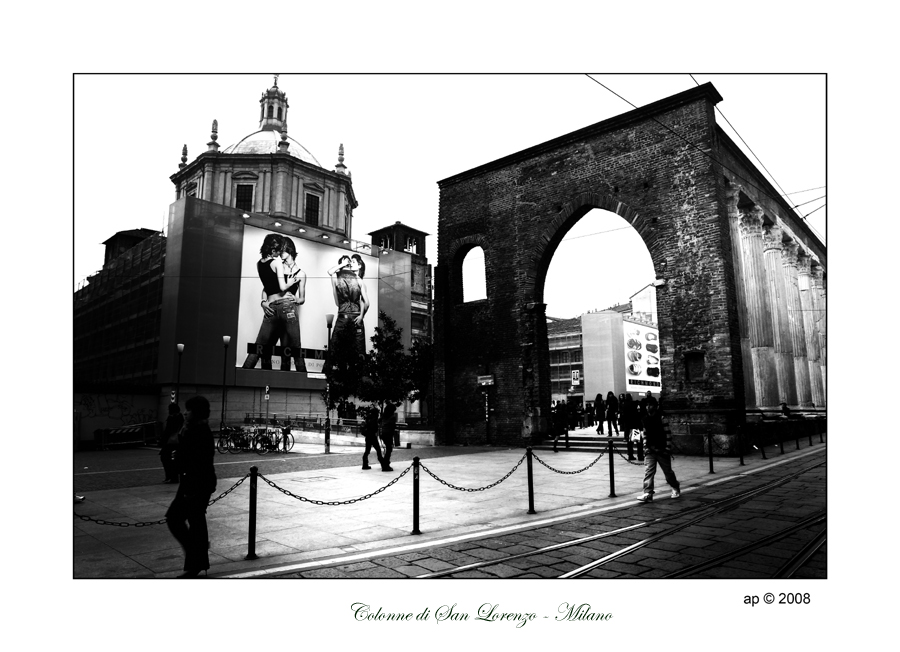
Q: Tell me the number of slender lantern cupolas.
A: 1